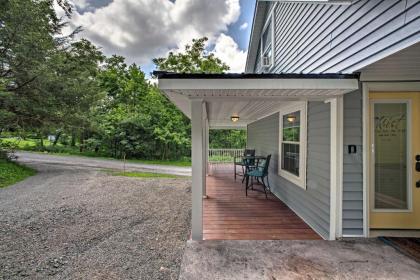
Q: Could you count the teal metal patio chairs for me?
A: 2